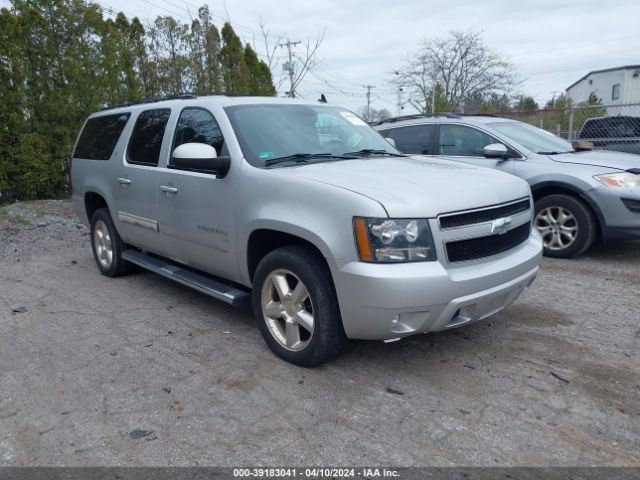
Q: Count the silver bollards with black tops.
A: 0